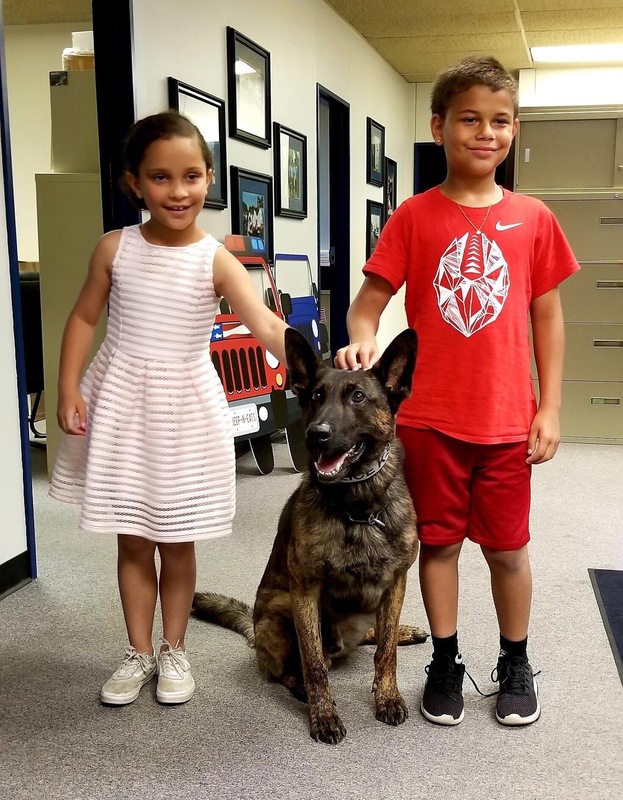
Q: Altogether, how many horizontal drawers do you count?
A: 4